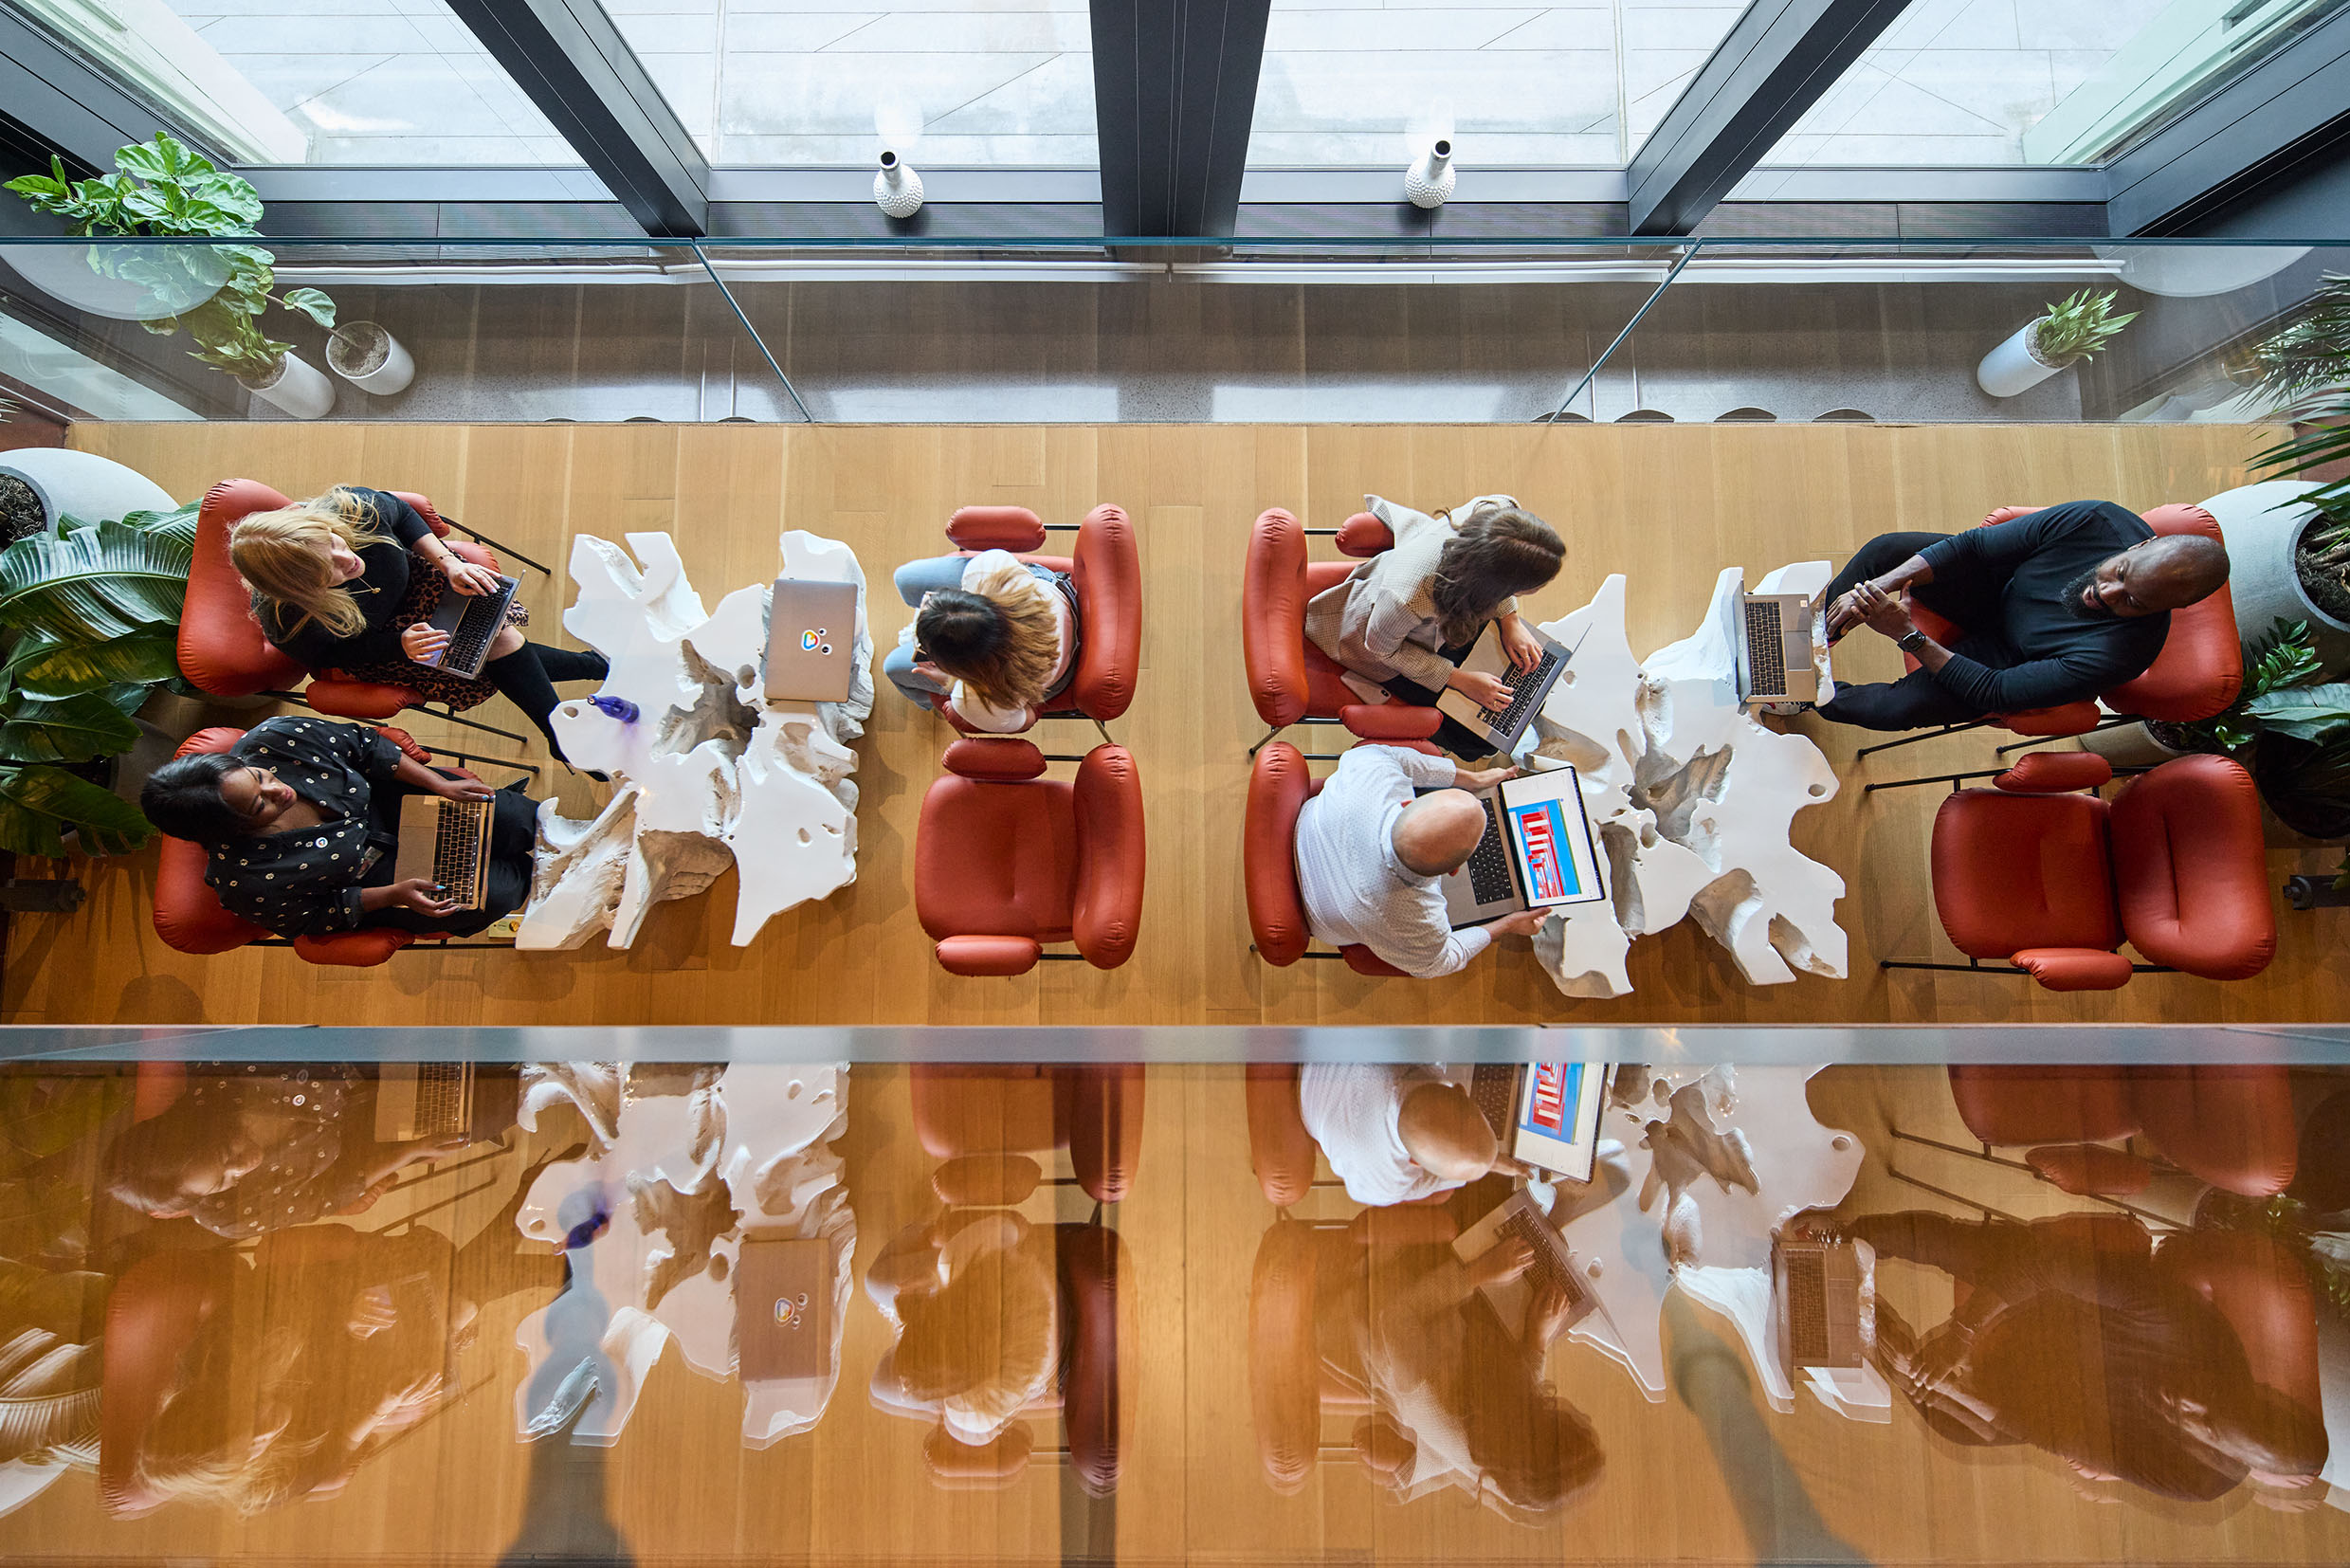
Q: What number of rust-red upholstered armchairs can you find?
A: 8